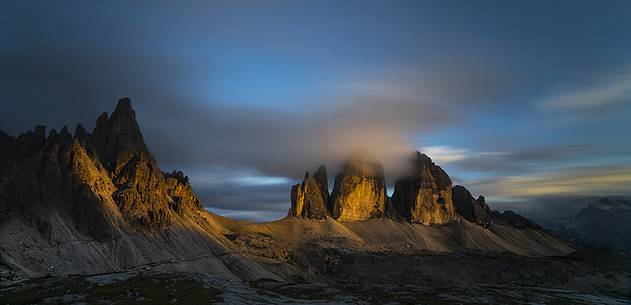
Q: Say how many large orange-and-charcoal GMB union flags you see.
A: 0